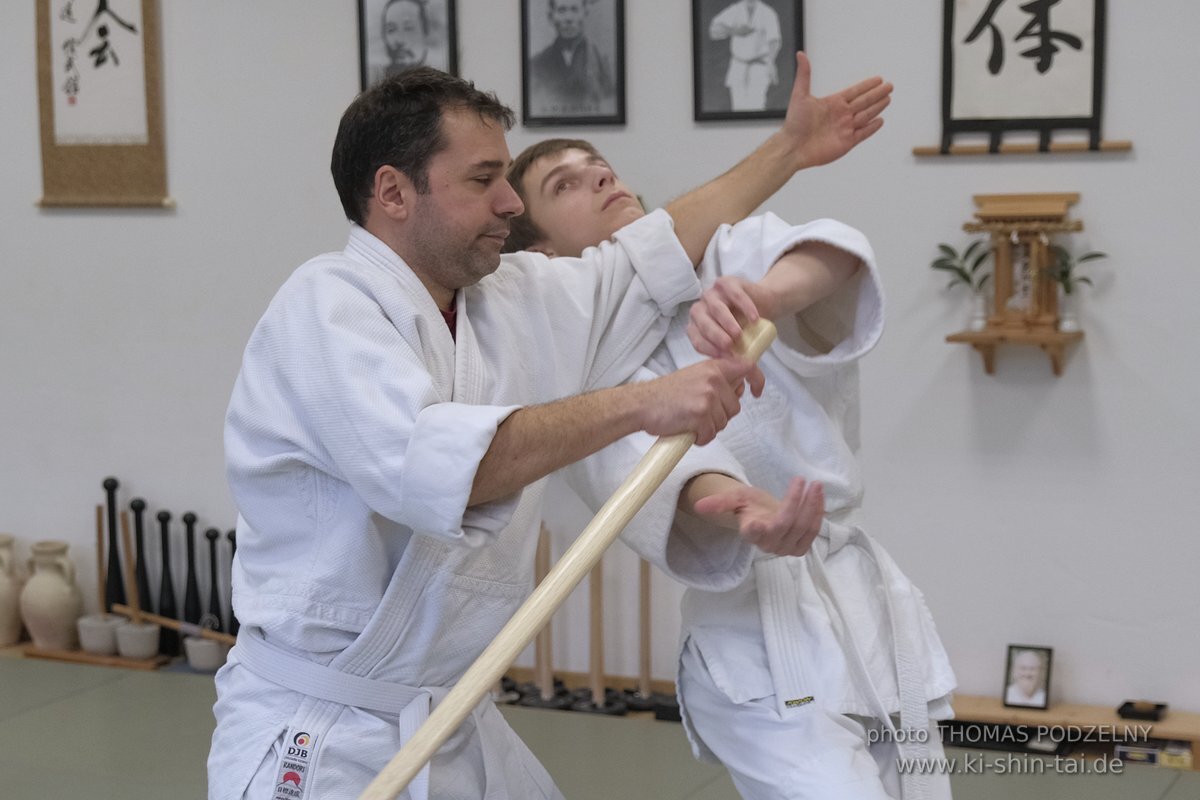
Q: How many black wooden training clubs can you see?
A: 6